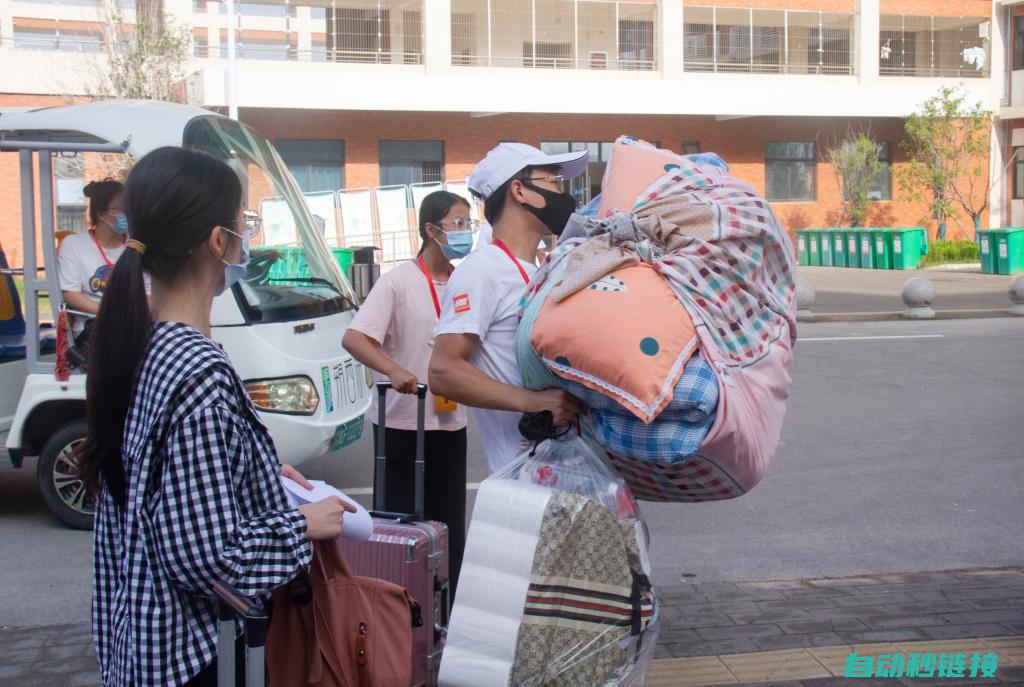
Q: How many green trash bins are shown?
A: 10